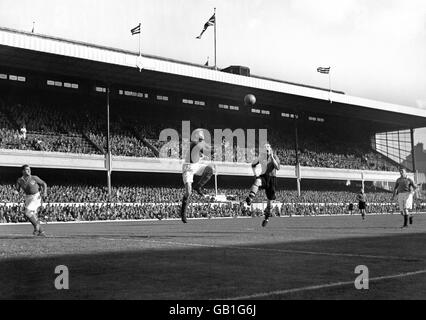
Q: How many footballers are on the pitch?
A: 5